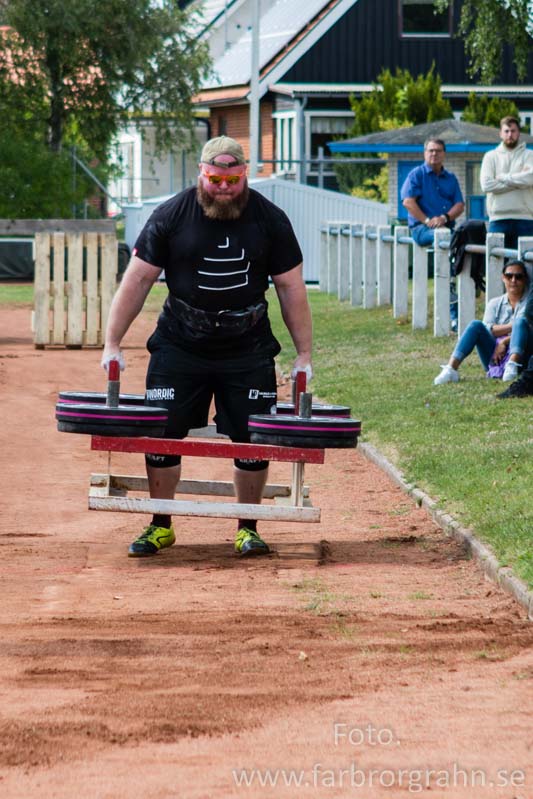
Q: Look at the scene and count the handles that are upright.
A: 2